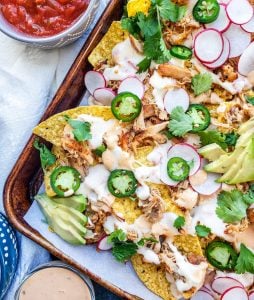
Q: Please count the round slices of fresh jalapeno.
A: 8